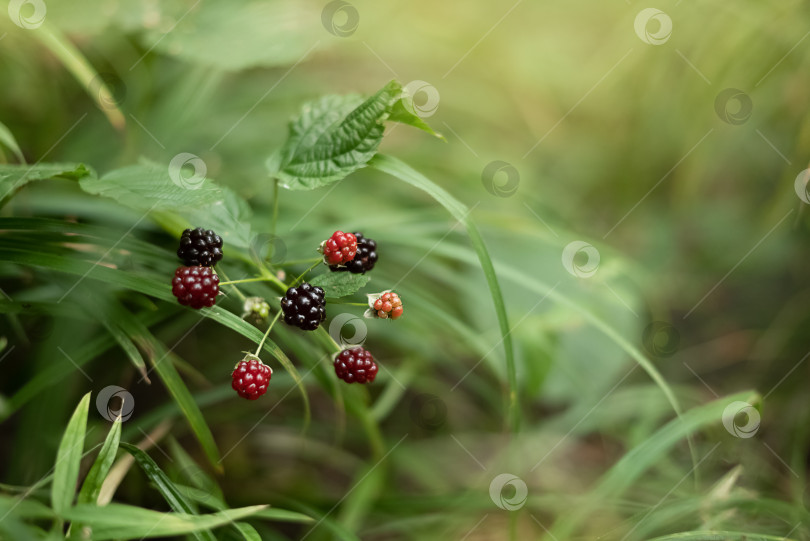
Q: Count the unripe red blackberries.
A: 5